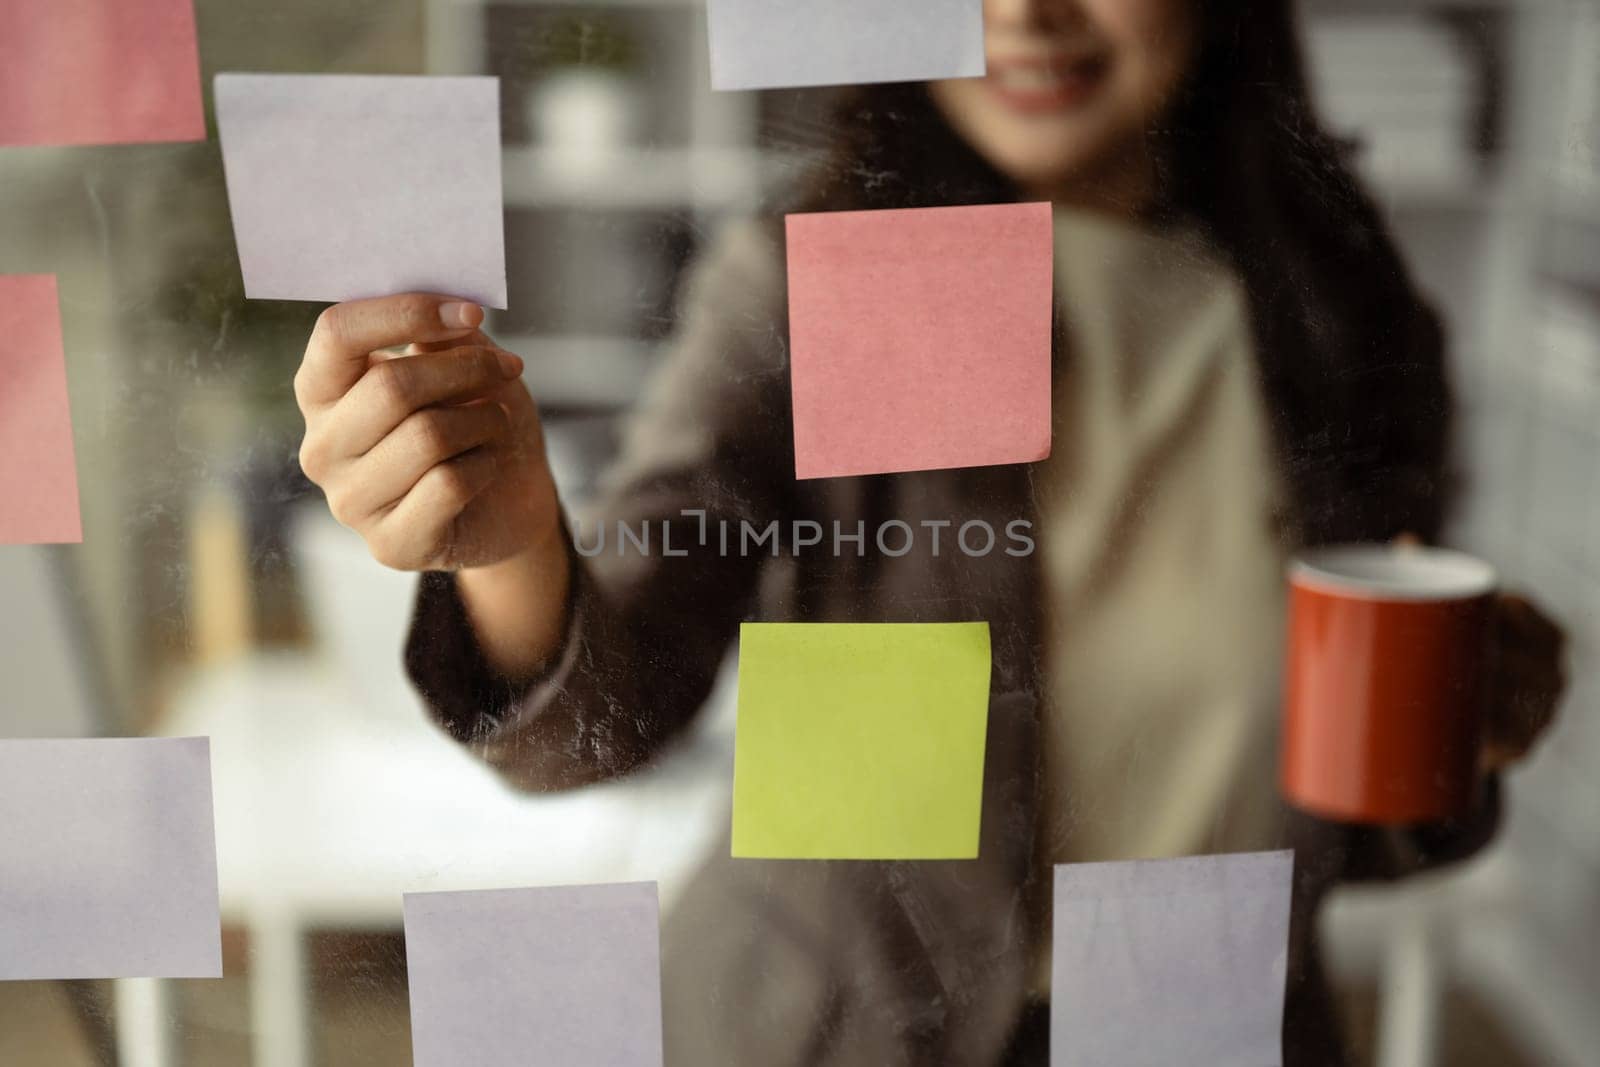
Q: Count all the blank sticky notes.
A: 9